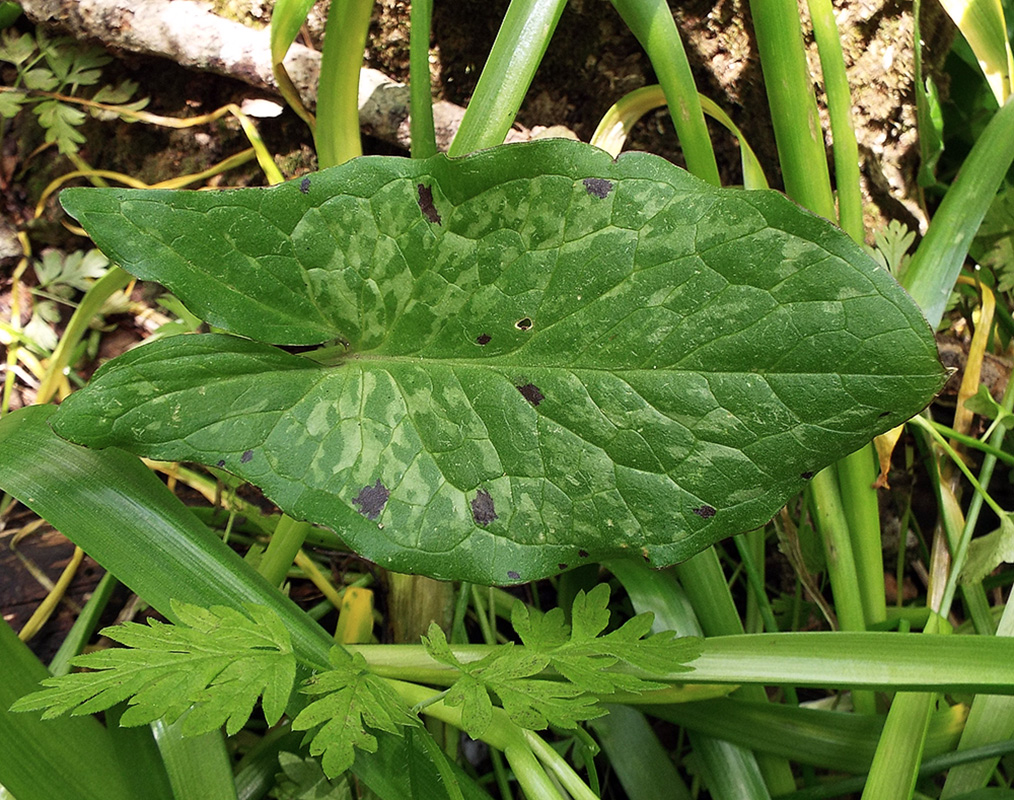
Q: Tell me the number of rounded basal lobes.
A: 2